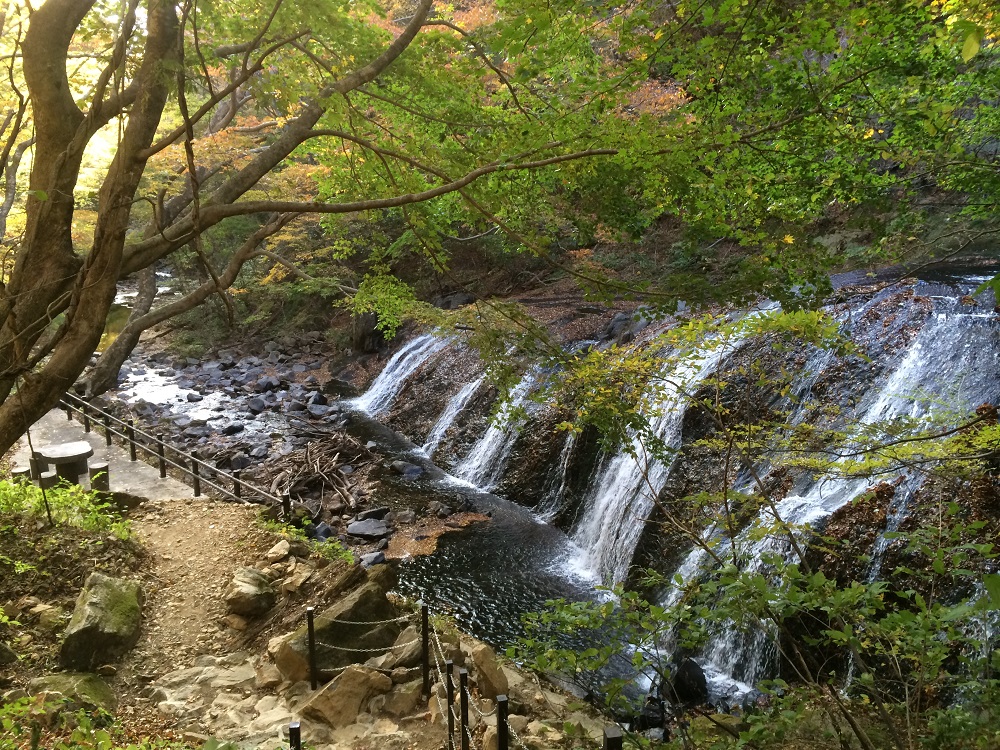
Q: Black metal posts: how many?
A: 15